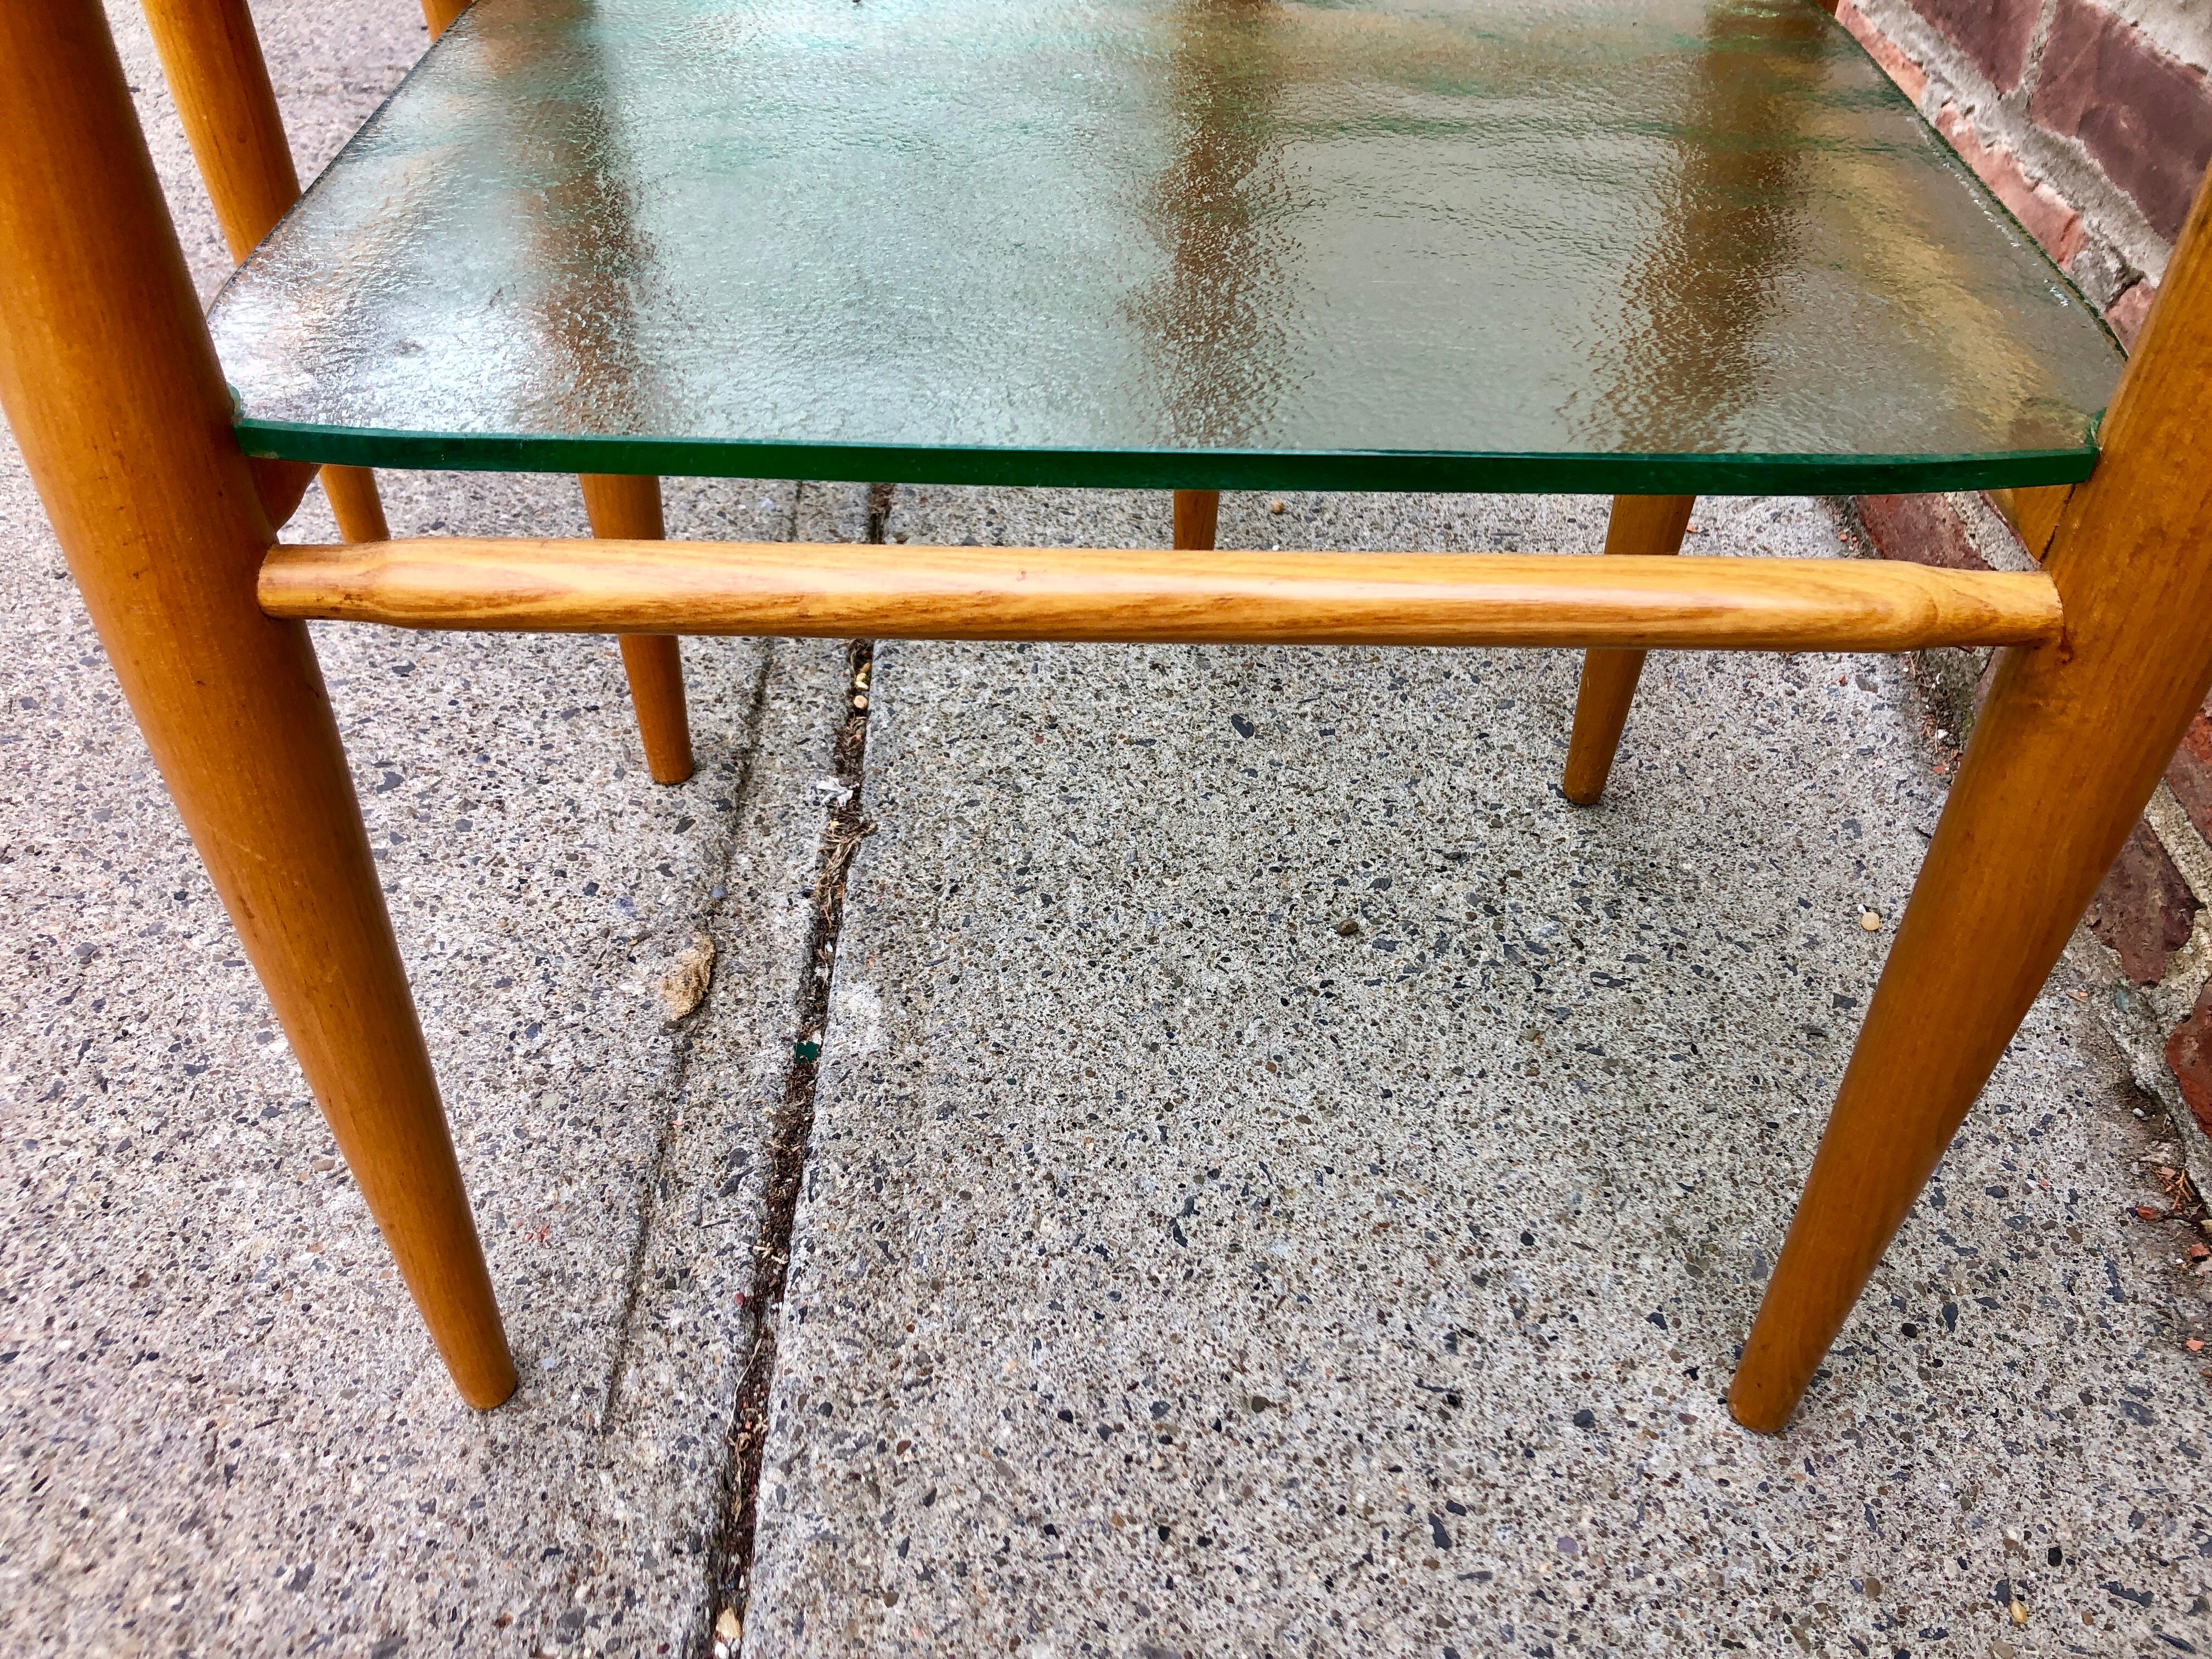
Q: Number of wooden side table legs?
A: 6